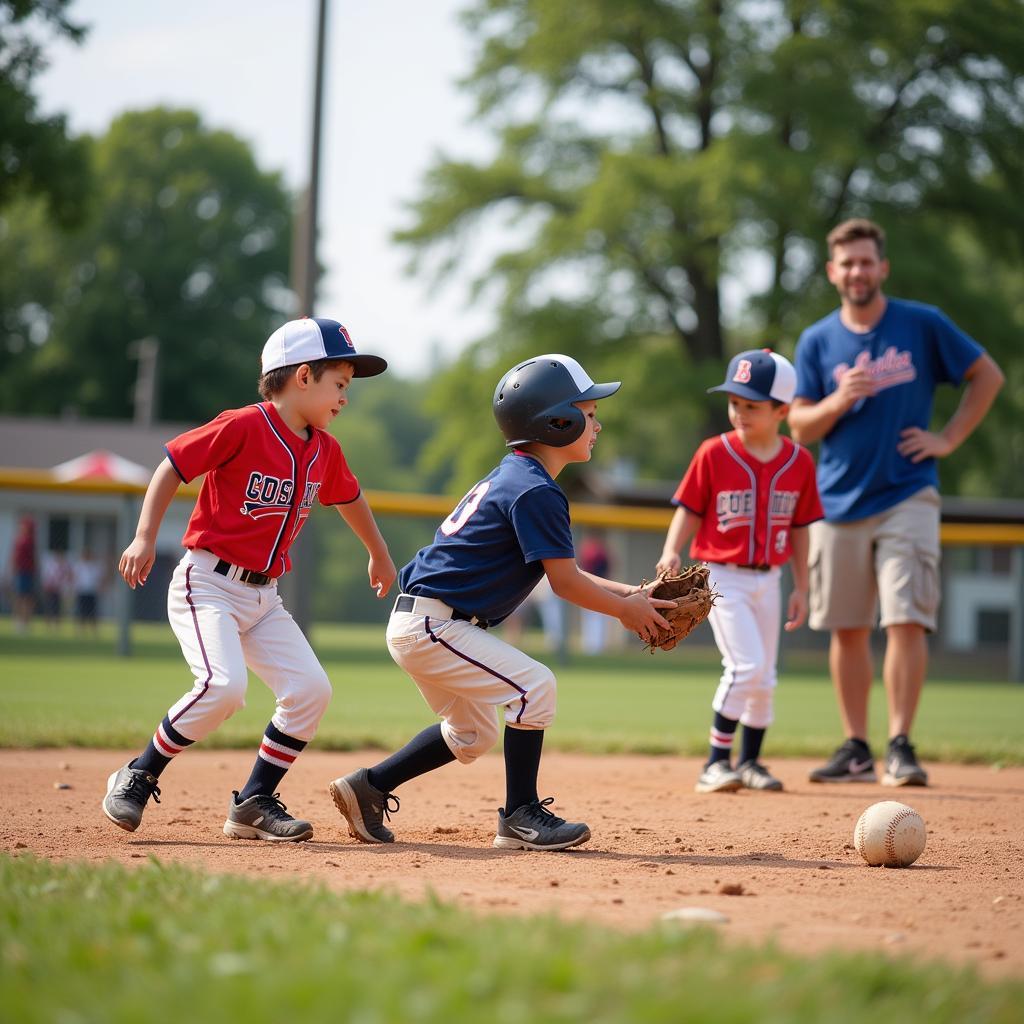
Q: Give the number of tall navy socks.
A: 6